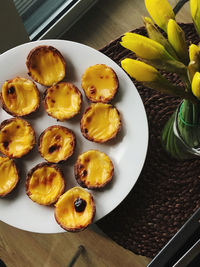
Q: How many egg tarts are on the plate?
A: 11